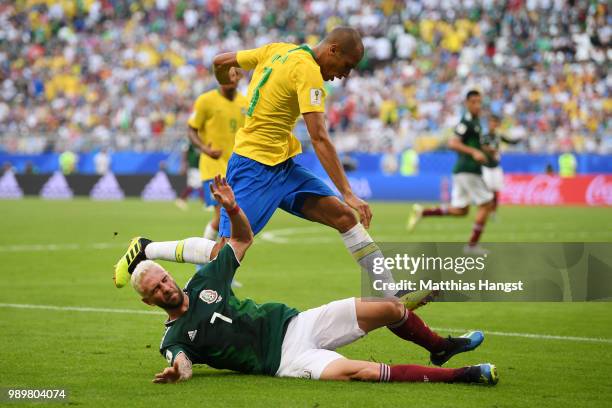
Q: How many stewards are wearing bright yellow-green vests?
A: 3